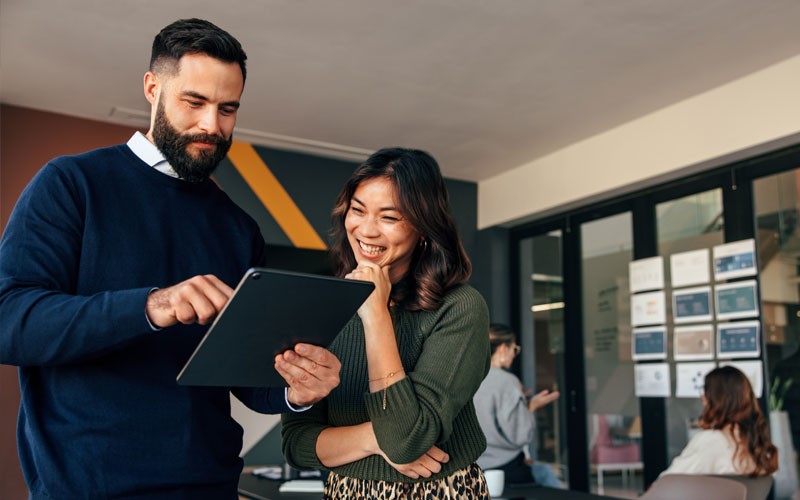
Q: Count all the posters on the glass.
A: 12